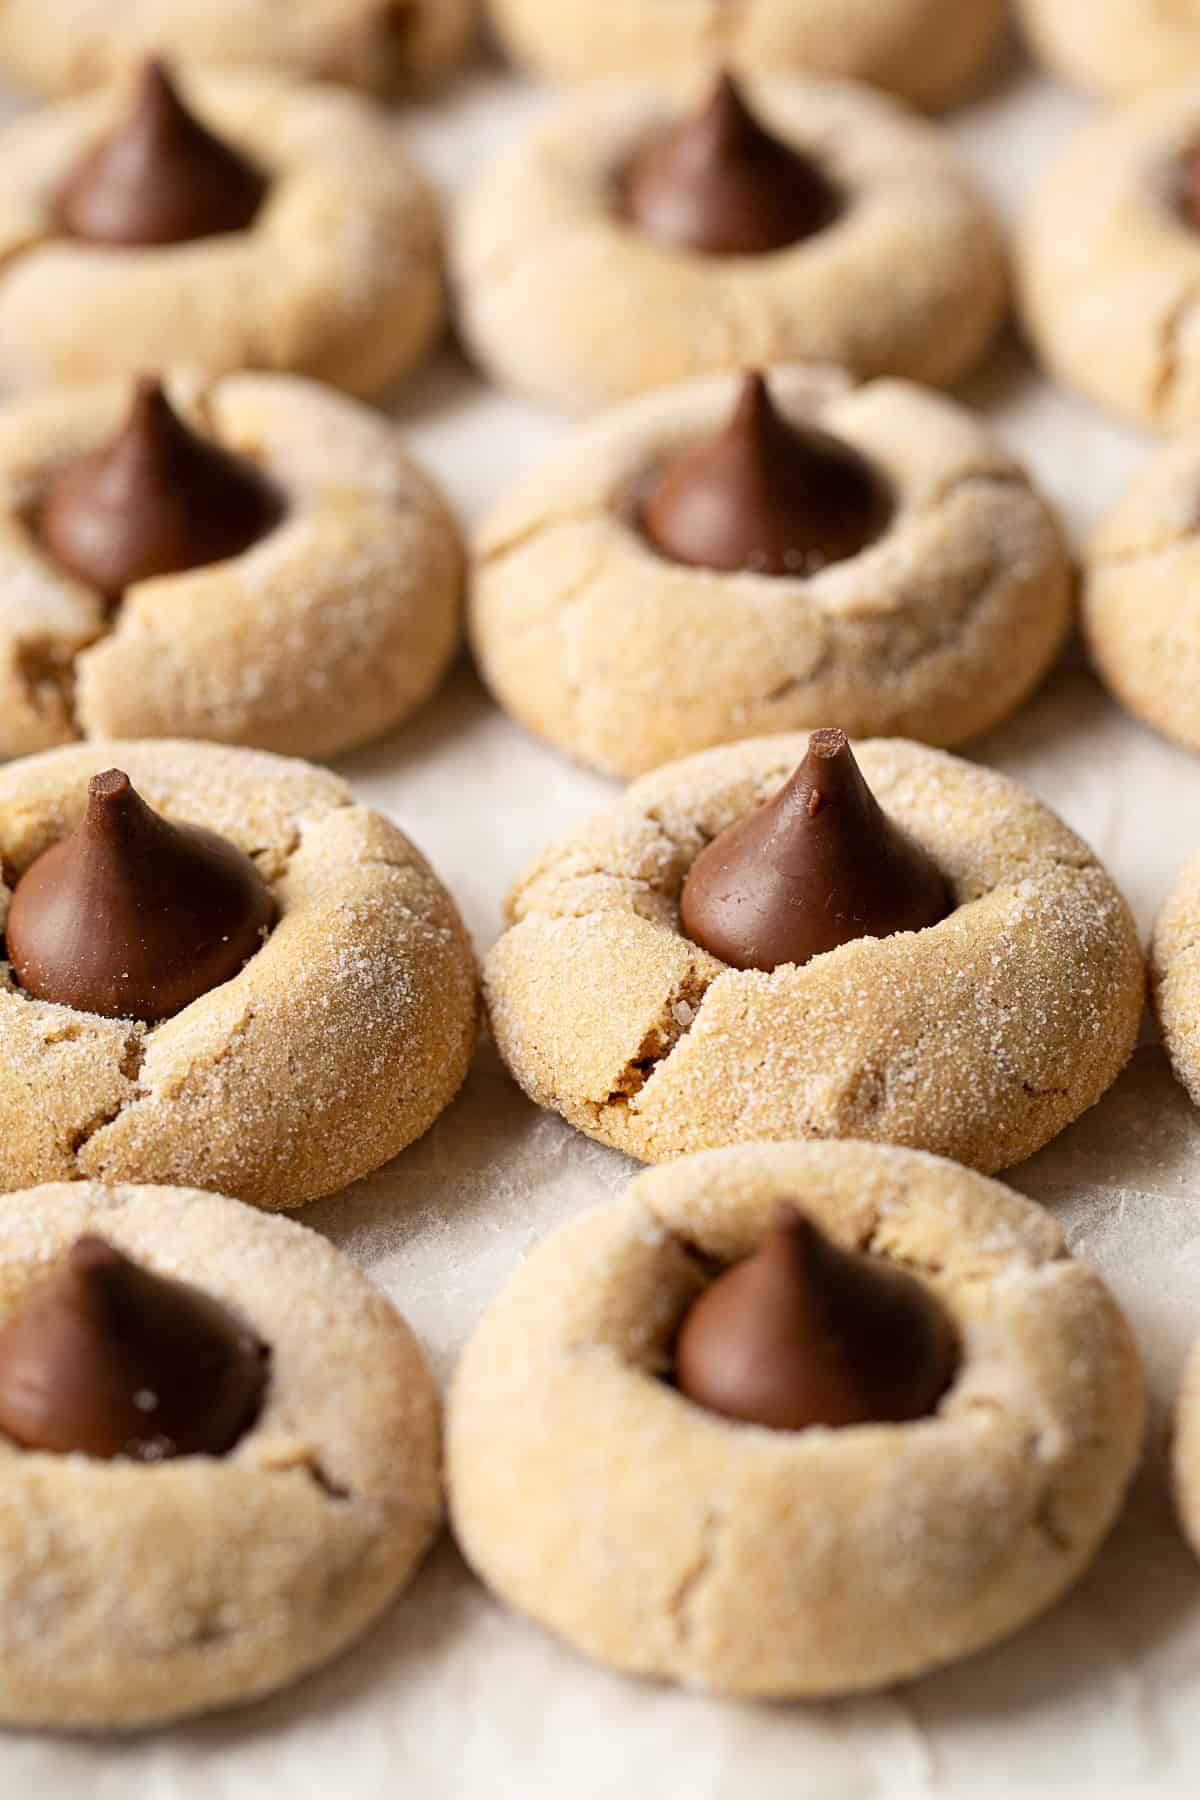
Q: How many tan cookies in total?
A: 15